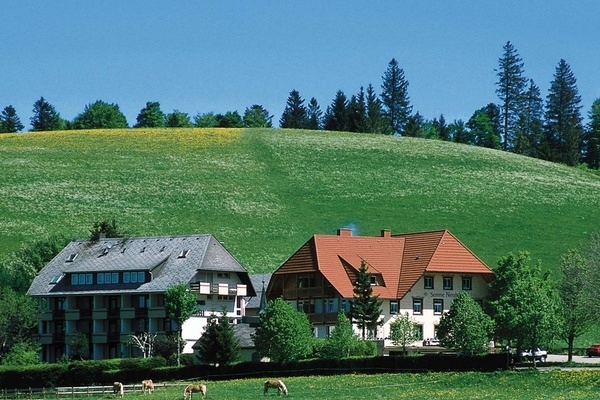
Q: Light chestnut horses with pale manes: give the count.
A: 4